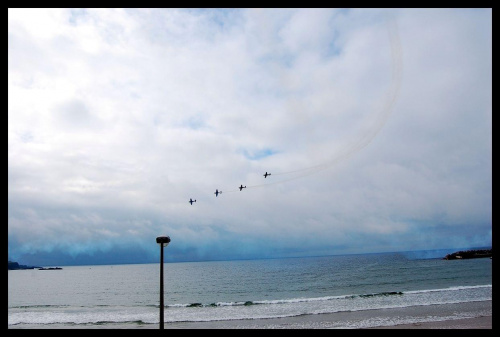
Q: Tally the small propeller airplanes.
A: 4